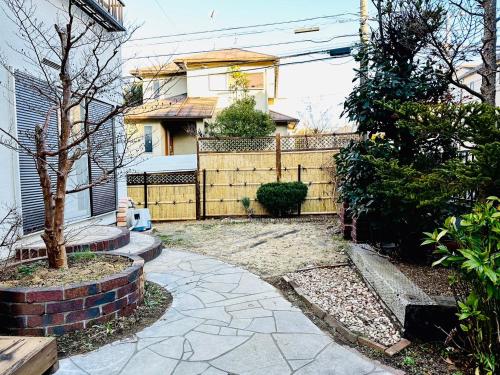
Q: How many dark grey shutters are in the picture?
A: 2